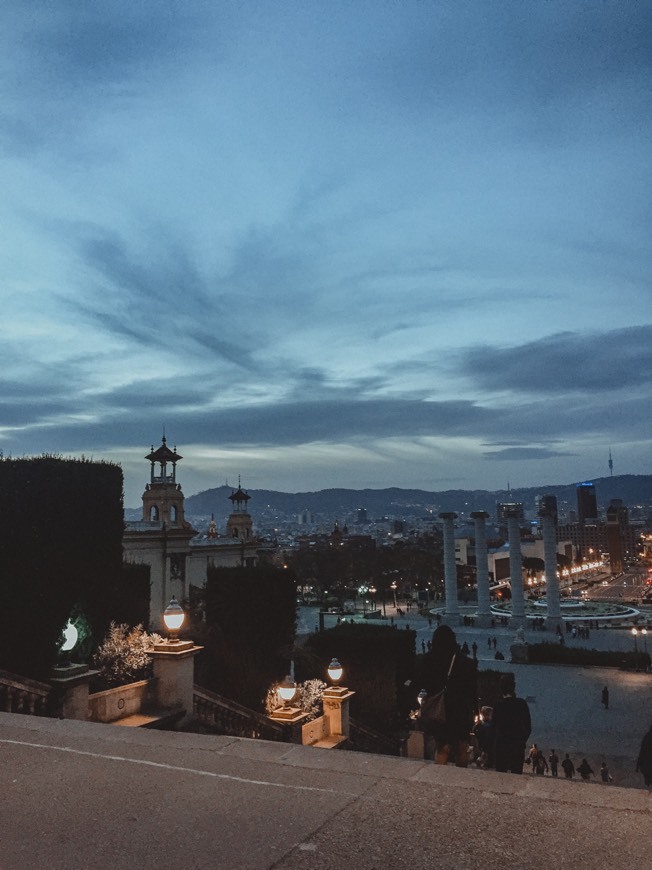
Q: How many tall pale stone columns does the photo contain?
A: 4